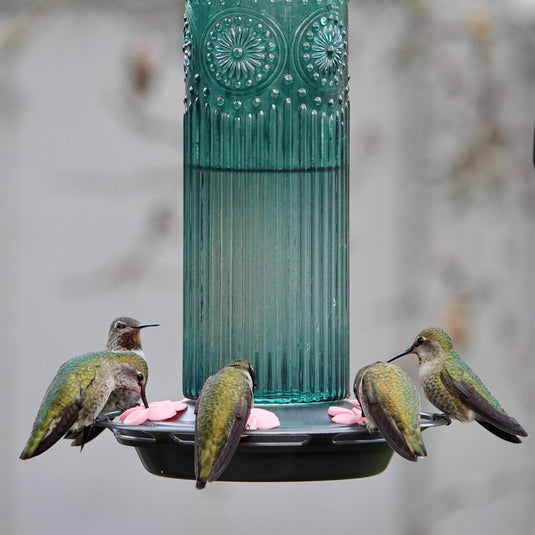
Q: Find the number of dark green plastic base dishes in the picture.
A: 1